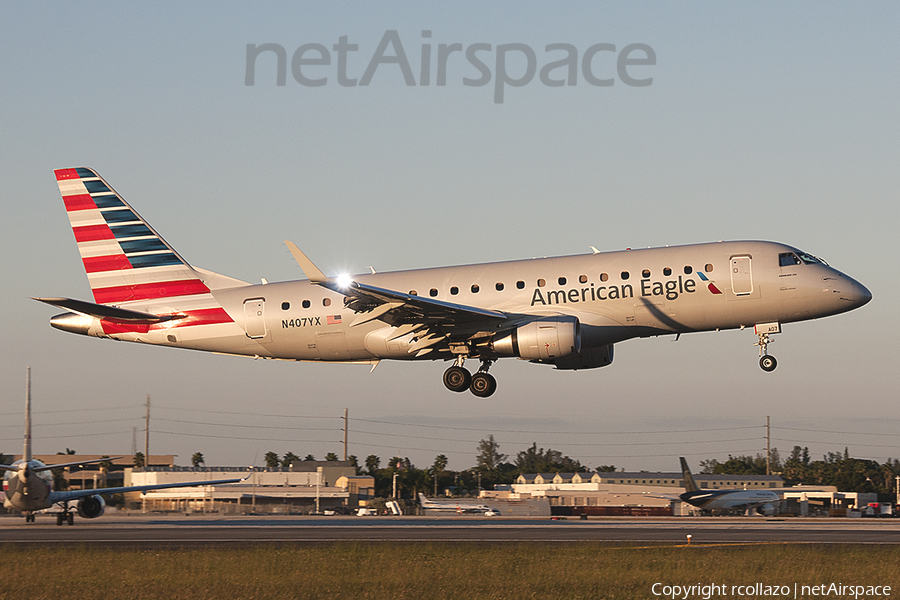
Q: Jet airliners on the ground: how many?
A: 2